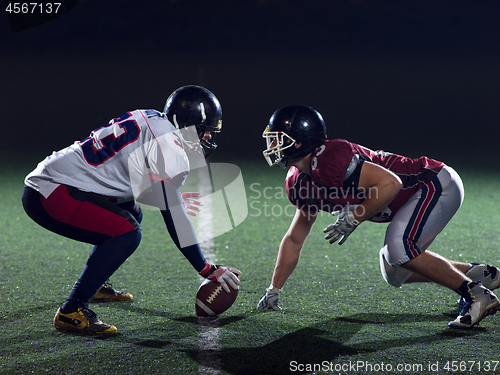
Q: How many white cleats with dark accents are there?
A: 2